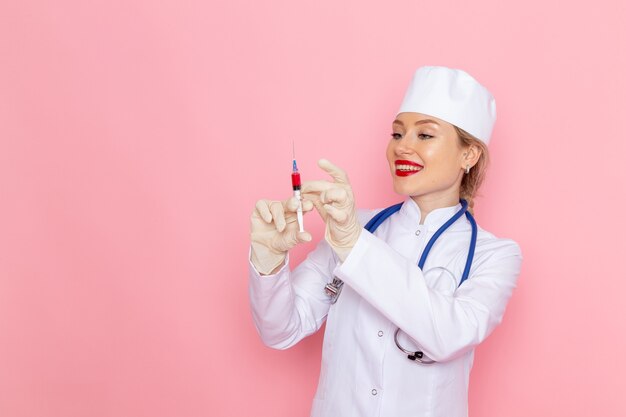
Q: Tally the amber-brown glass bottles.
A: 0